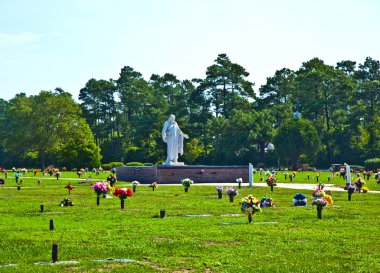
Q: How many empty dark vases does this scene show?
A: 4